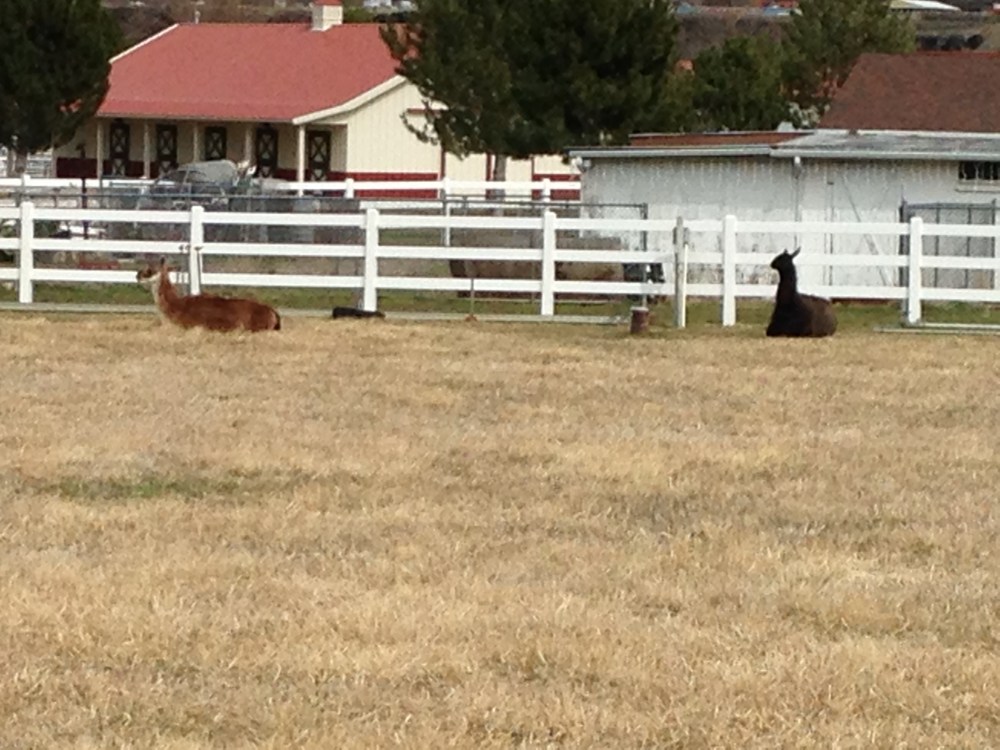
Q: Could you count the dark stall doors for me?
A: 5